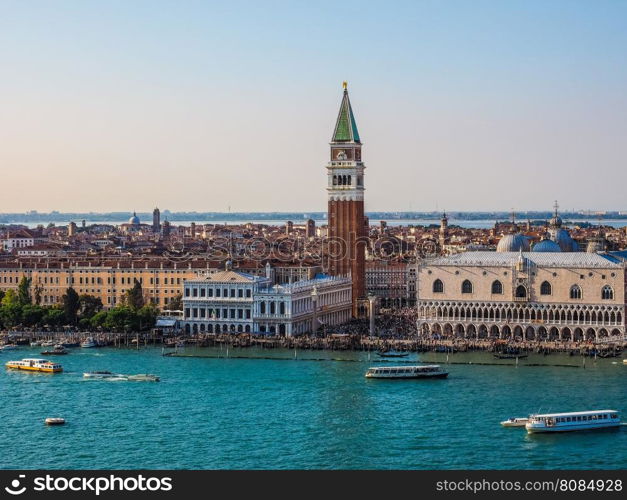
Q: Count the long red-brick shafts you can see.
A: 1